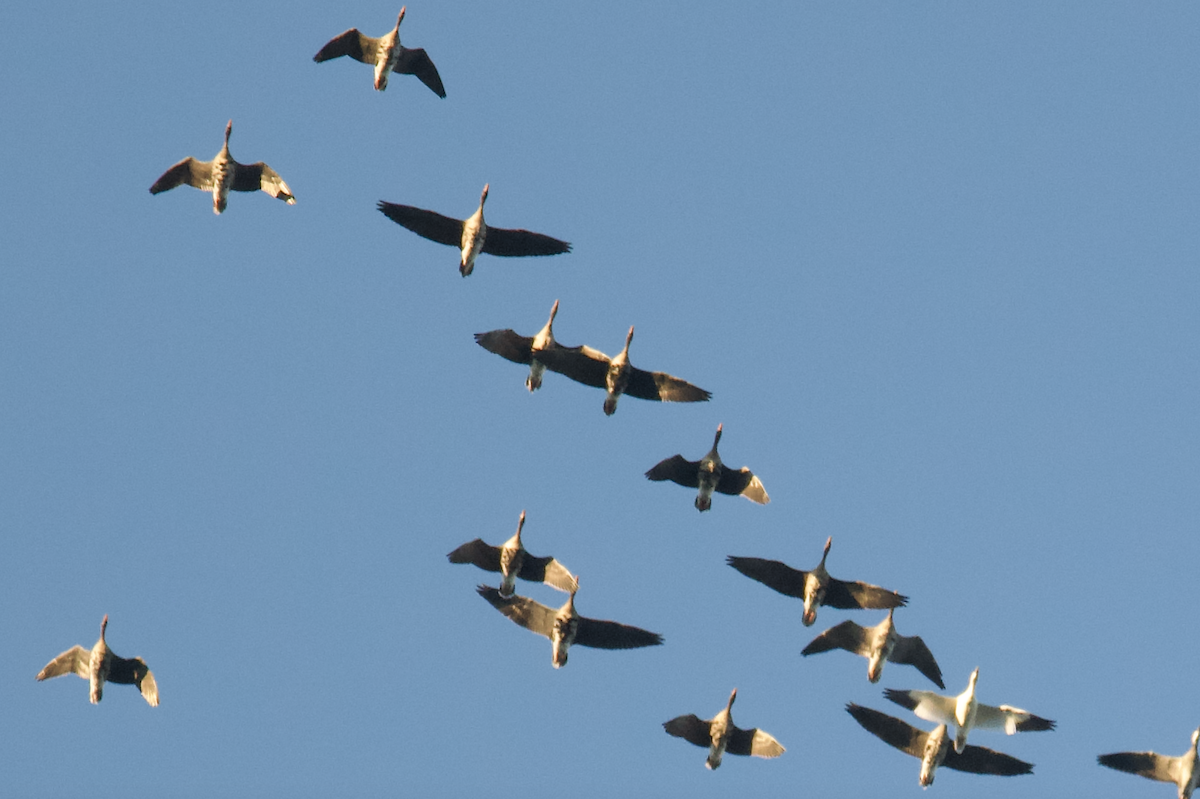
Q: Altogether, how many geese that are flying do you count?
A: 15